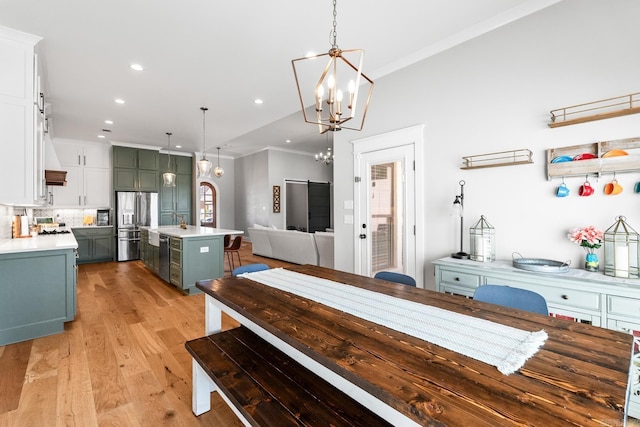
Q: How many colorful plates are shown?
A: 3